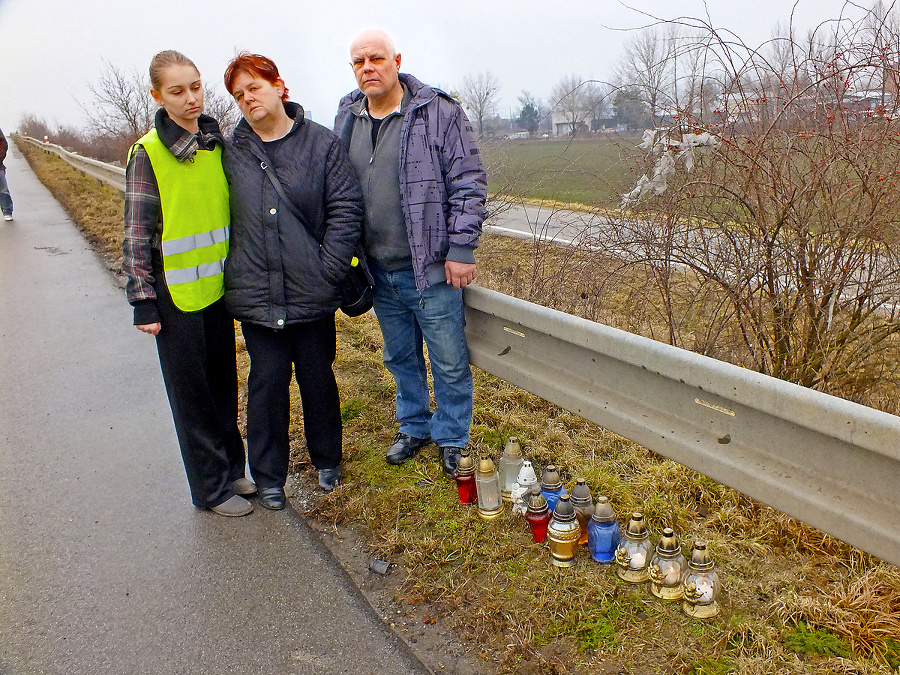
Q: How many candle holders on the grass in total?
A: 12